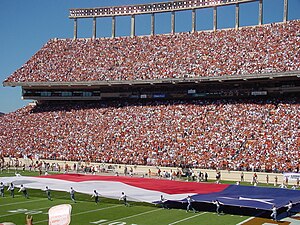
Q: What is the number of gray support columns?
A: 11